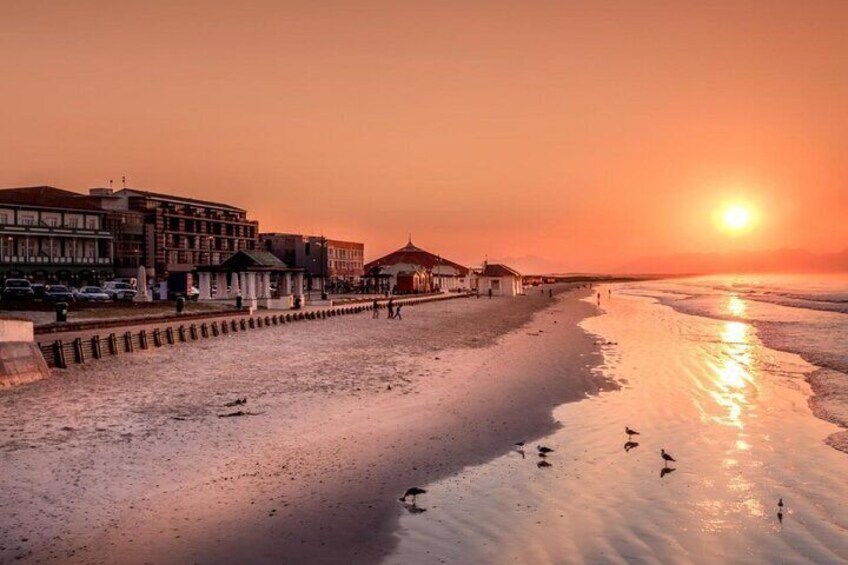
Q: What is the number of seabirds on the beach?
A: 6